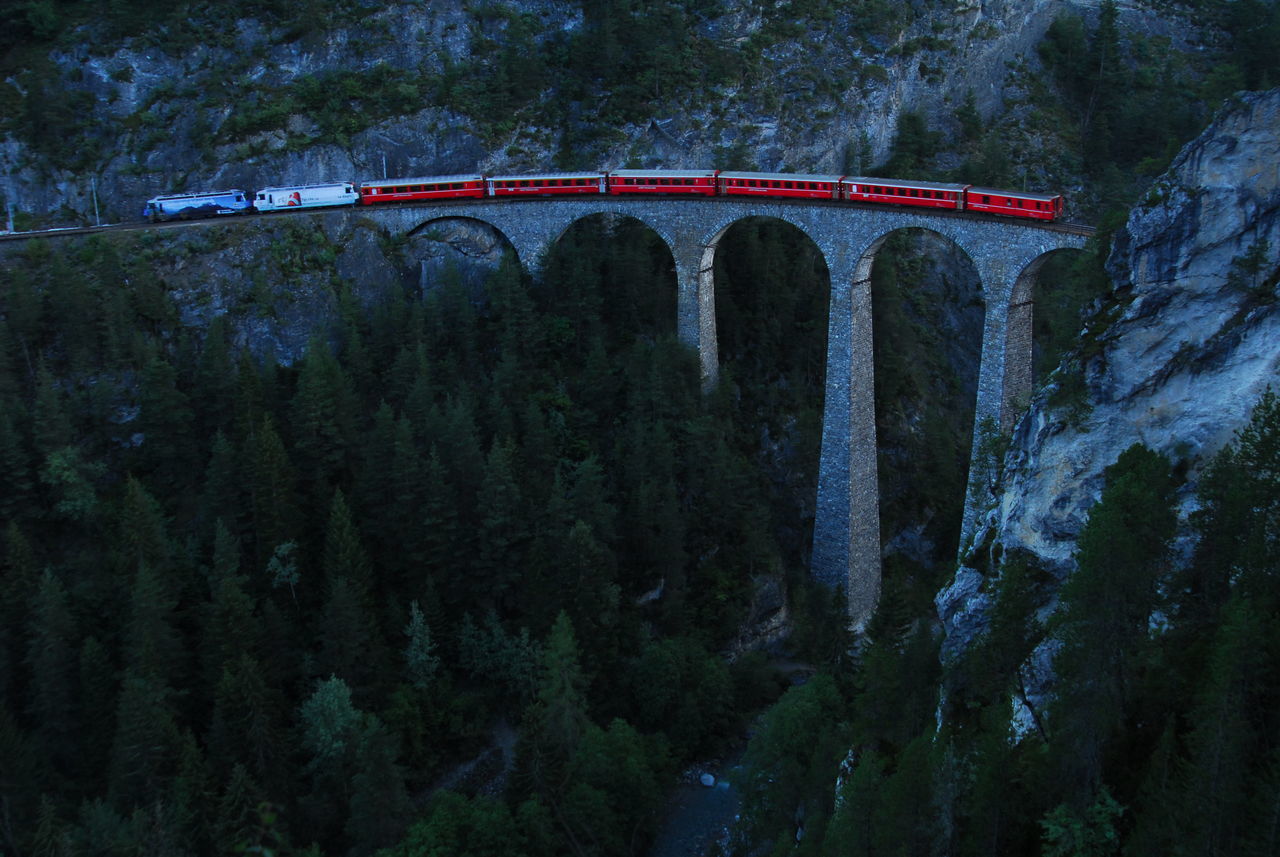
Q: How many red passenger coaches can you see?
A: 6